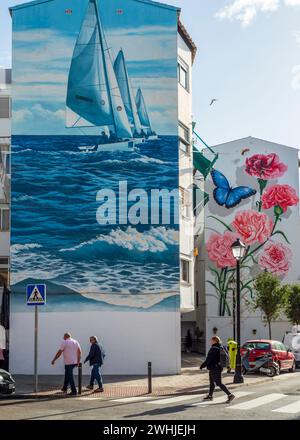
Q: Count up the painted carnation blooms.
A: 5